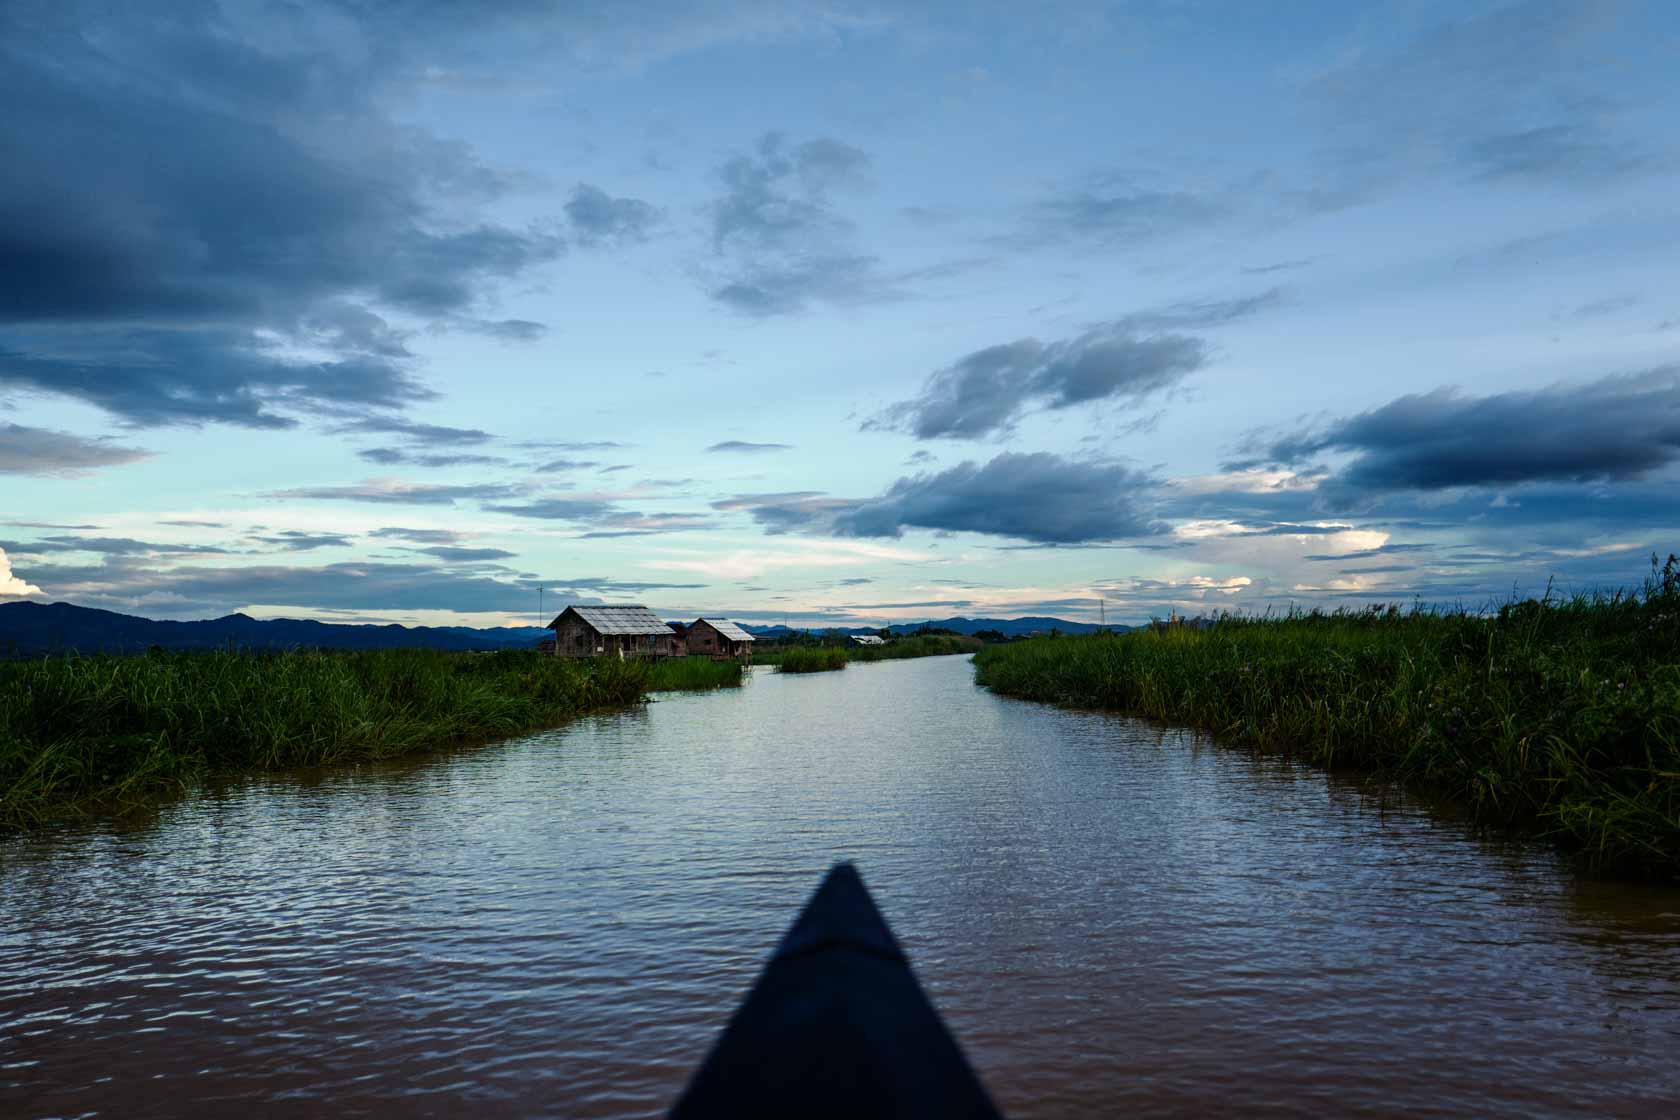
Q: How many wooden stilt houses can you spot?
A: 2